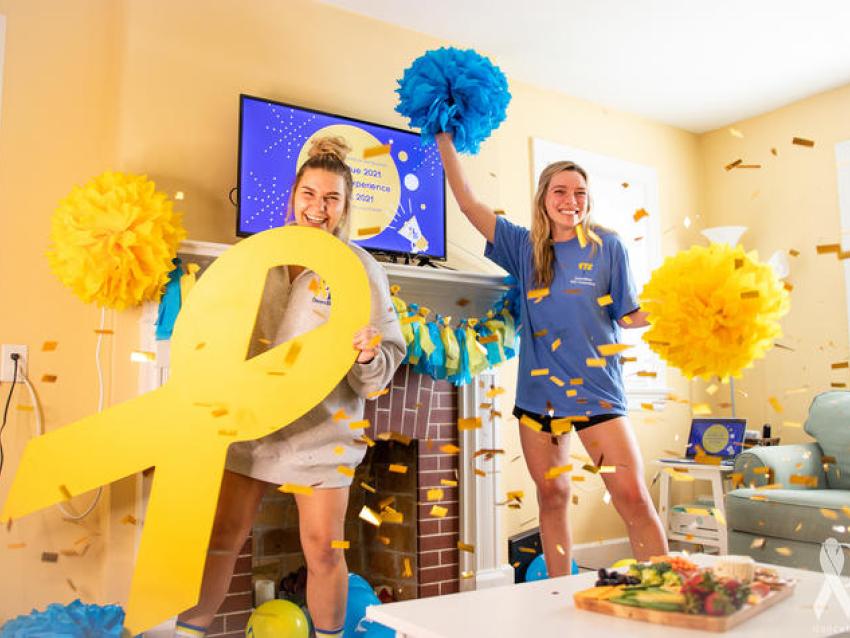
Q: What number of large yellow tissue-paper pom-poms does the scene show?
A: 2